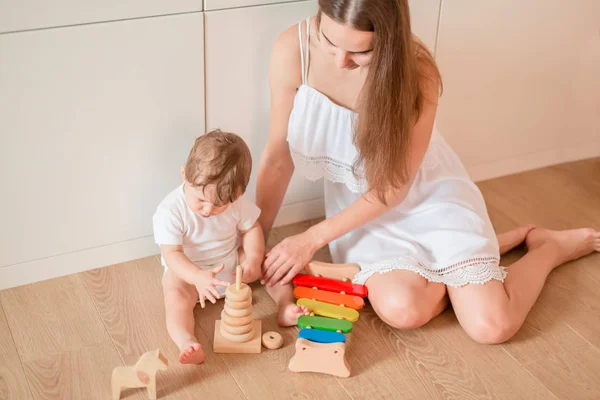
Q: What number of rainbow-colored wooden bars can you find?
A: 5